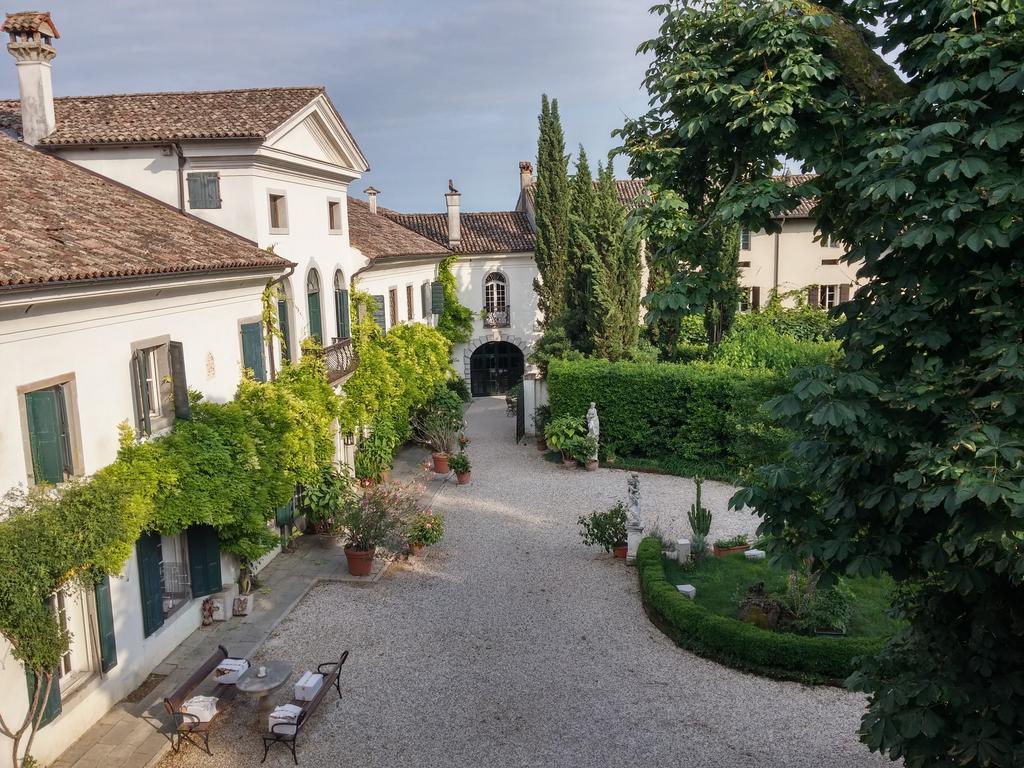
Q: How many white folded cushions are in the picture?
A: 4